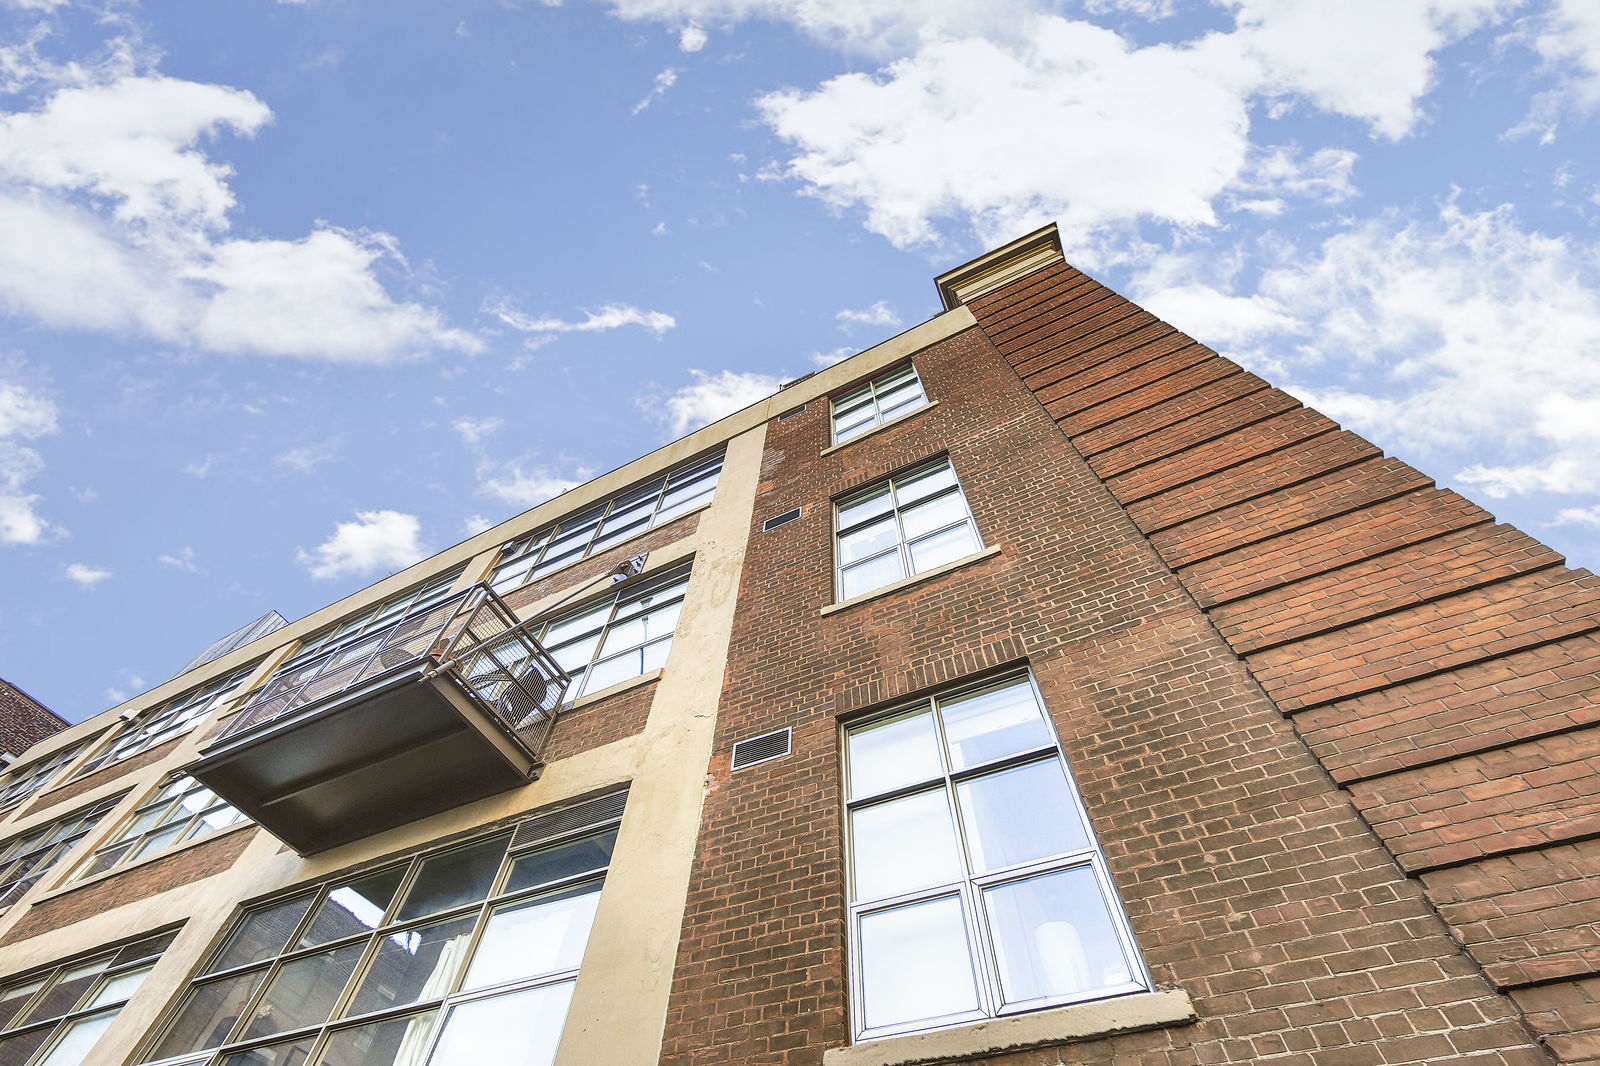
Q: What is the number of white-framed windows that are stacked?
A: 3